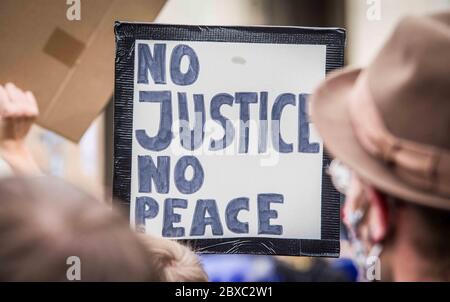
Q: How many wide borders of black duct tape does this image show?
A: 4